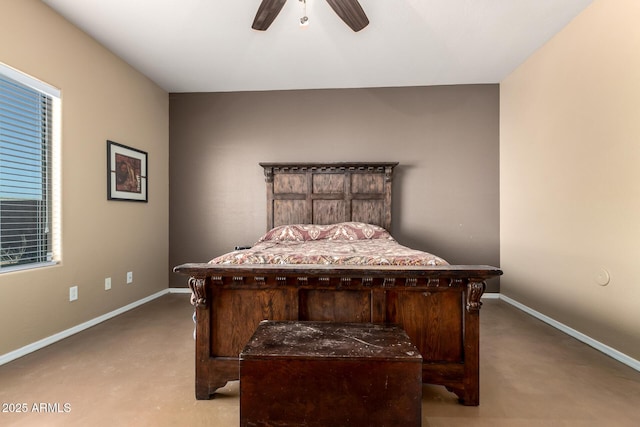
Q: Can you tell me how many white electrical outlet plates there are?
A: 3